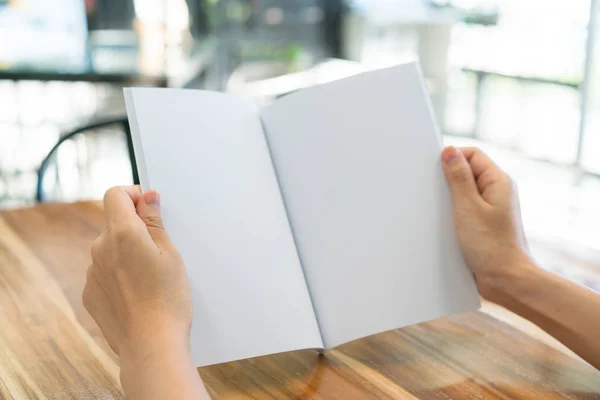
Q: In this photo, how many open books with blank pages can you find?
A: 1